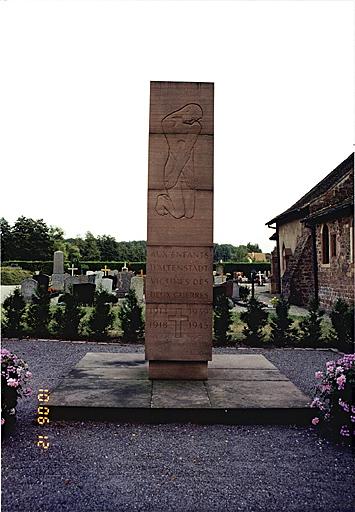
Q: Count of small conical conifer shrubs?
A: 10